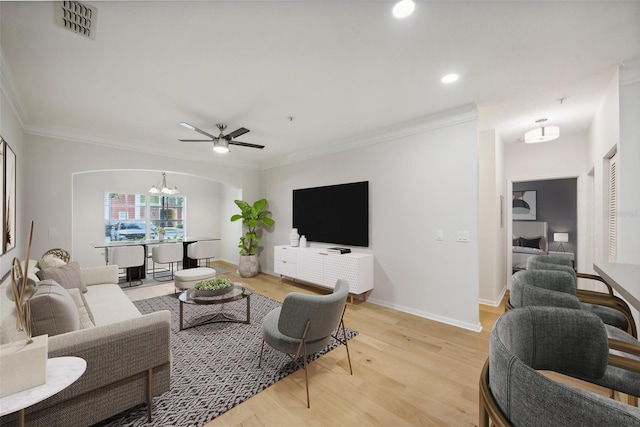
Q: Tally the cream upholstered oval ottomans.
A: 1